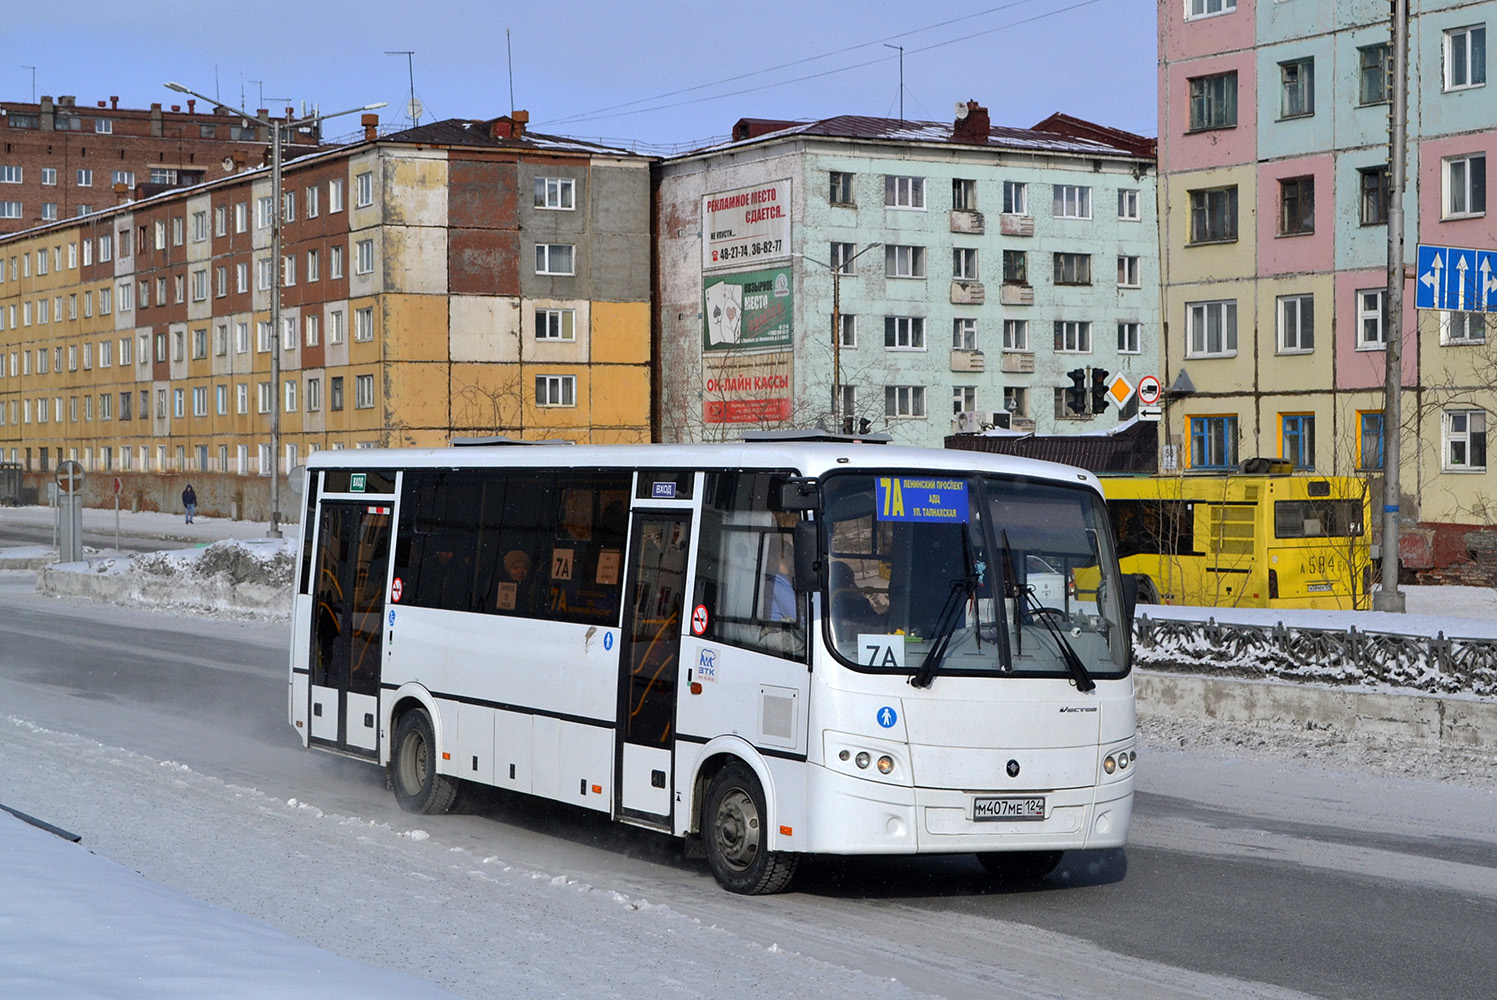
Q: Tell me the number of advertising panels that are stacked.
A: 3